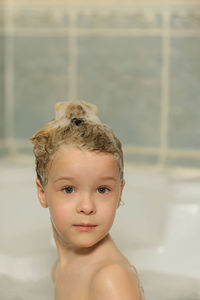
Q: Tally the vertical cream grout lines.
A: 3